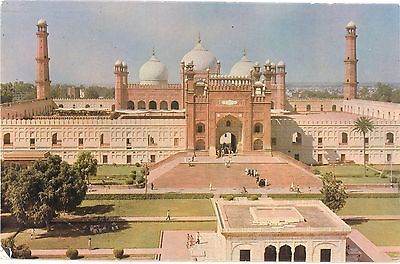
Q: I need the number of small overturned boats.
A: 0